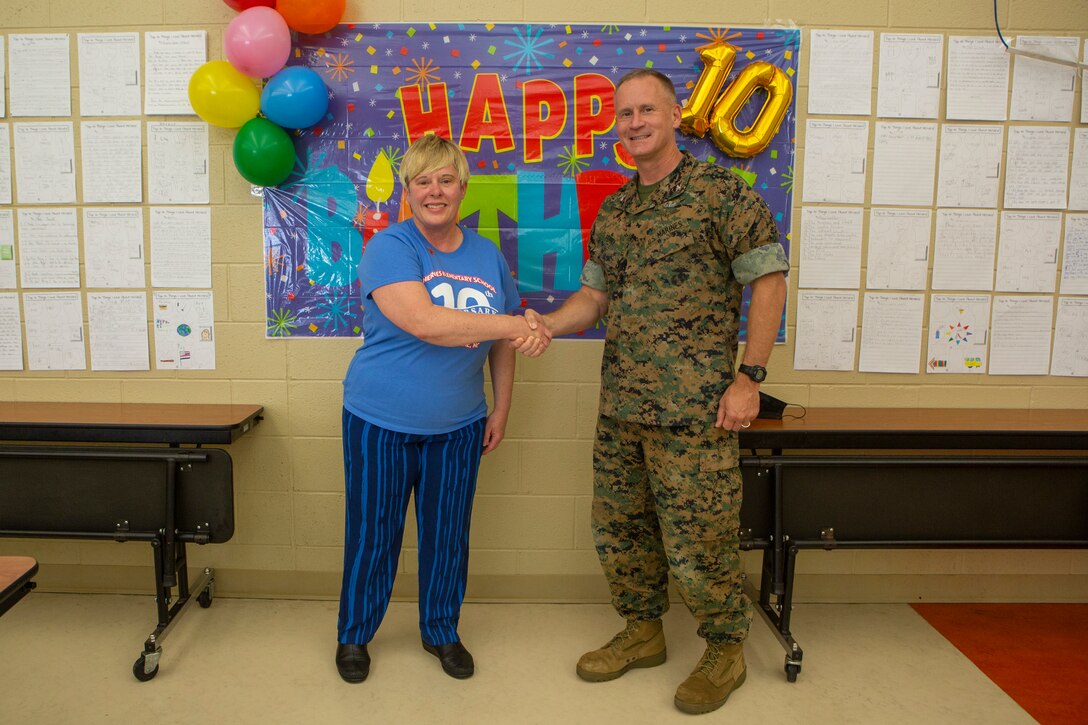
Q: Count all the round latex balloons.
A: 6